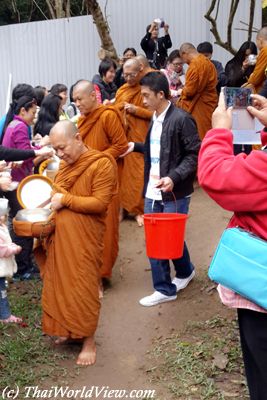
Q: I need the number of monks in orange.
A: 6